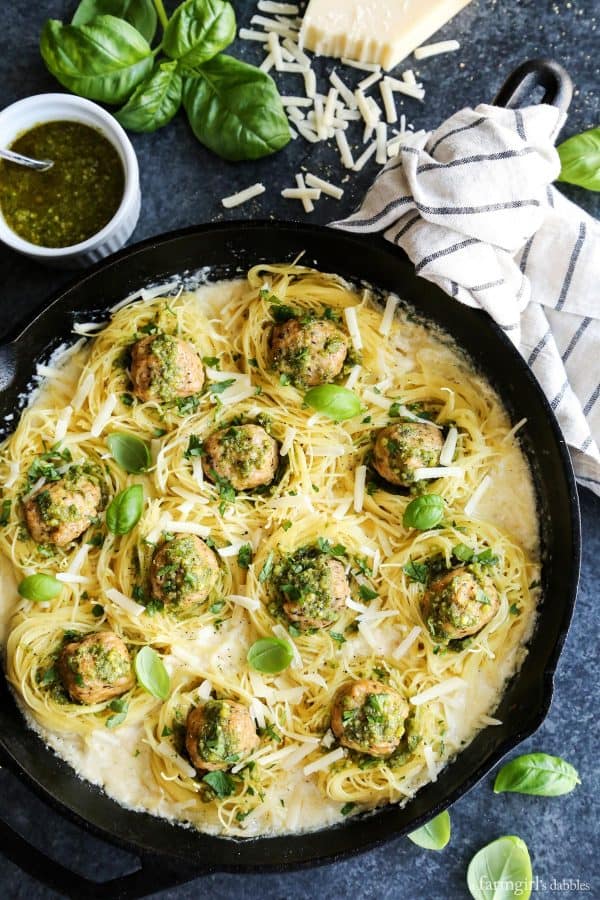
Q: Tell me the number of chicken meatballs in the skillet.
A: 11